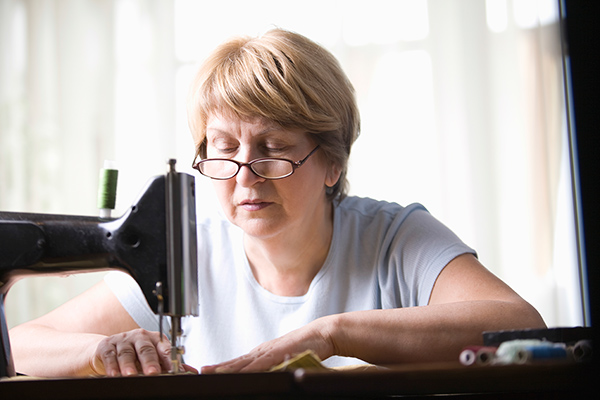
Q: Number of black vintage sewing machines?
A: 1